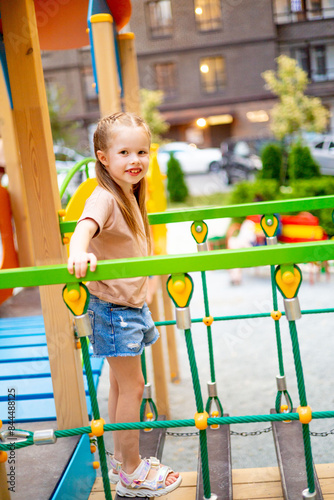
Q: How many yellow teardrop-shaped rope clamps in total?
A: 5